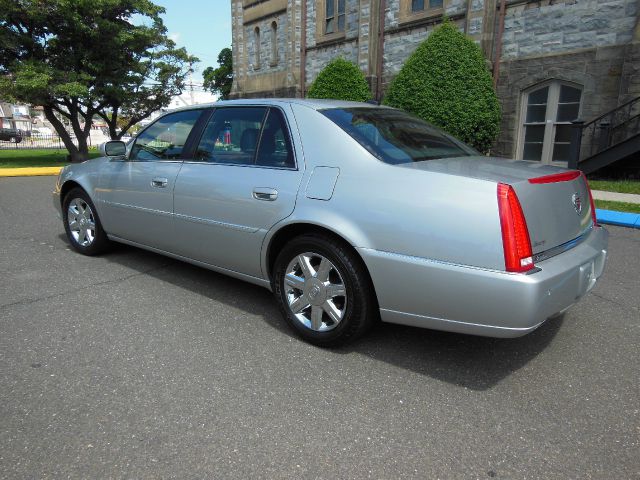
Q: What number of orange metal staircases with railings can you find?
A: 0